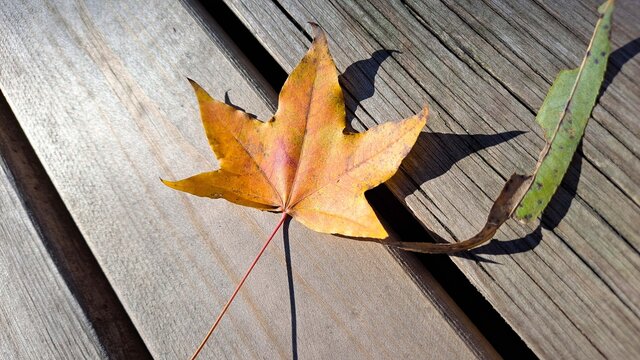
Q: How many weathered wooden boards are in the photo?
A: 3